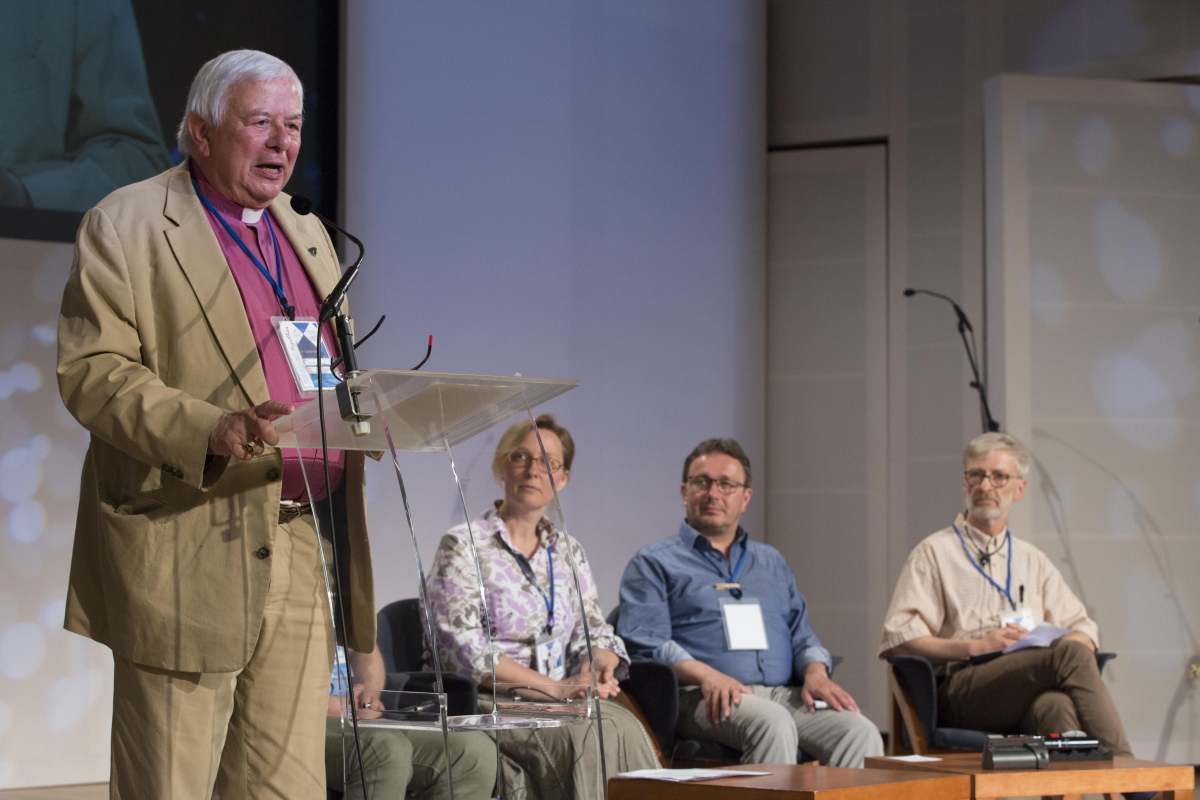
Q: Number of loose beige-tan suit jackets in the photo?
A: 1